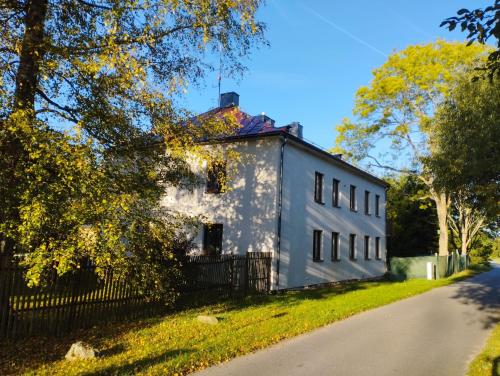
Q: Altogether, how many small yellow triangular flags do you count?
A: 0